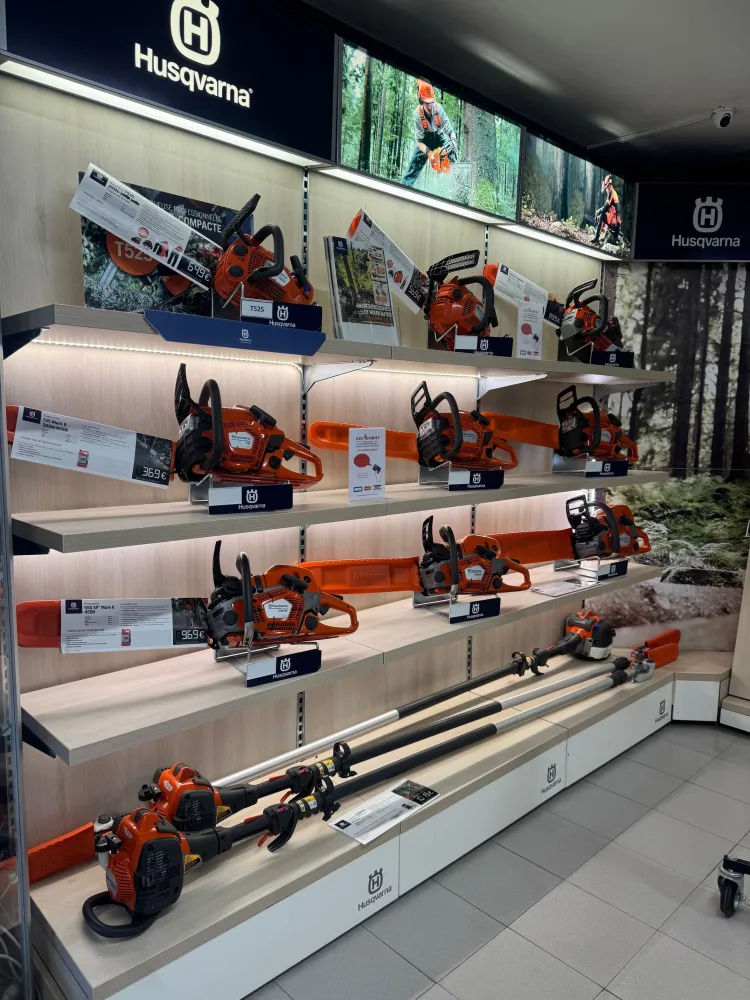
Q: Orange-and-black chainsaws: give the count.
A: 9